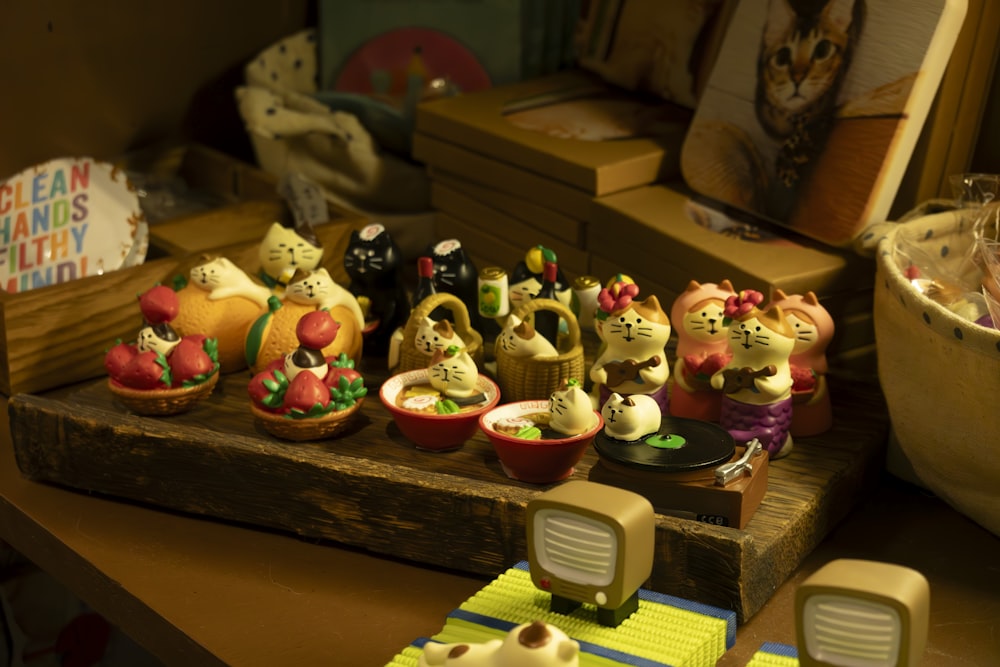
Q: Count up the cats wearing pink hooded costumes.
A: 2